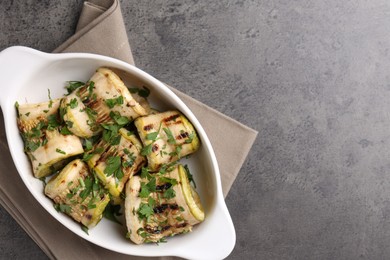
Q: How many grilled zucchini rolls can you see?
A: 6